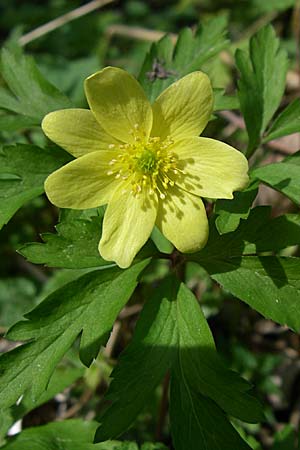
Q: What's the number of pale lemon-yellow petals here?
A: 7